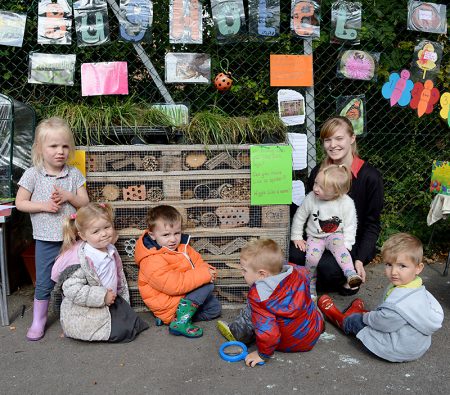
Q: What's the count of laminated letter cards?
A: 8